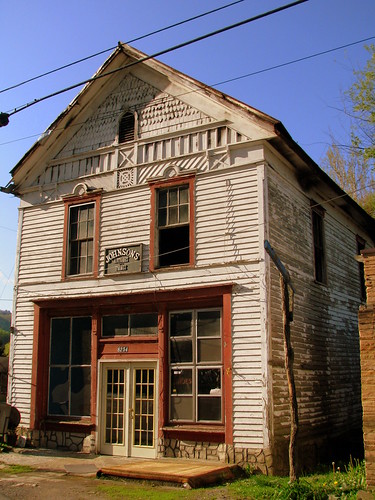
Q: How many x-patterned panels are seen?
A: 3